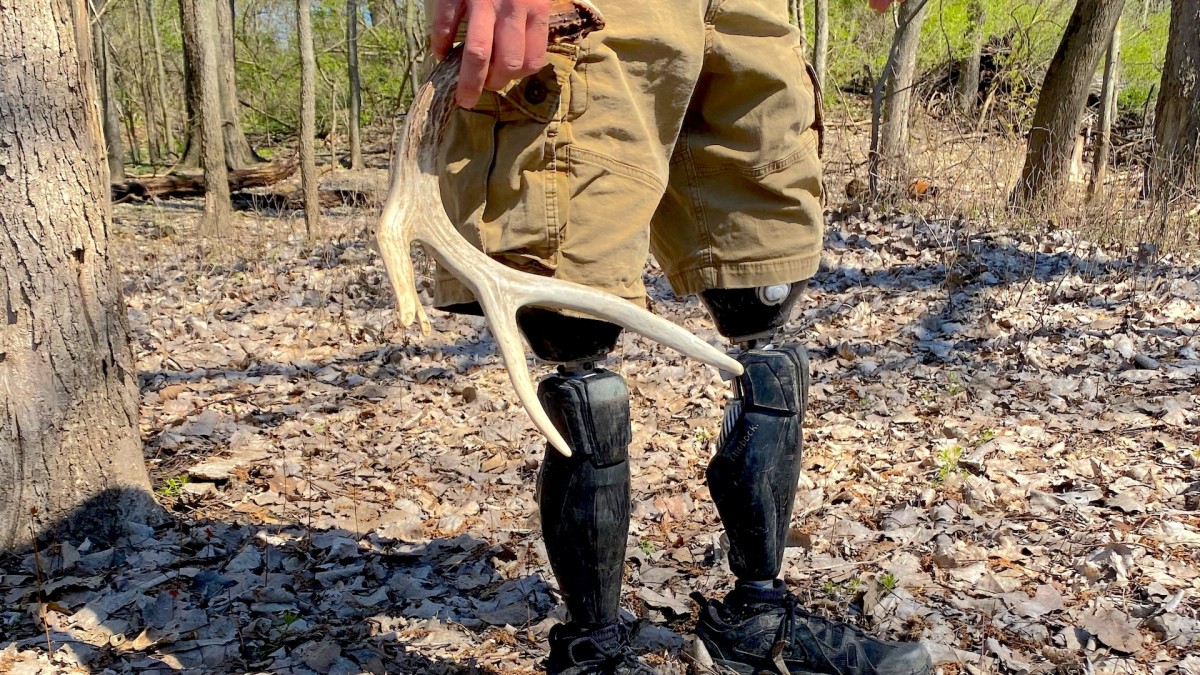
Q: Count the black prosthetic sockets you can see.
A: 2